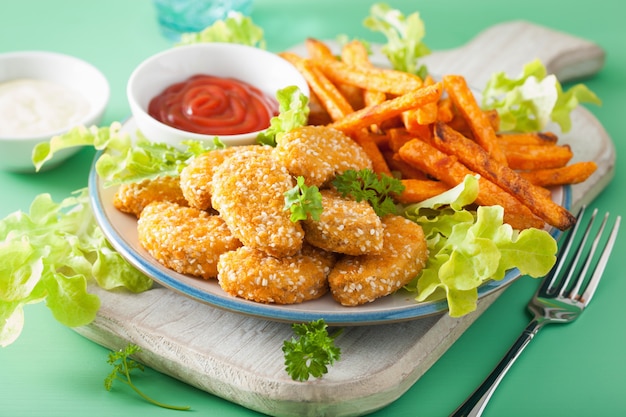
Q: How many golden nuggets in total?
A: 8